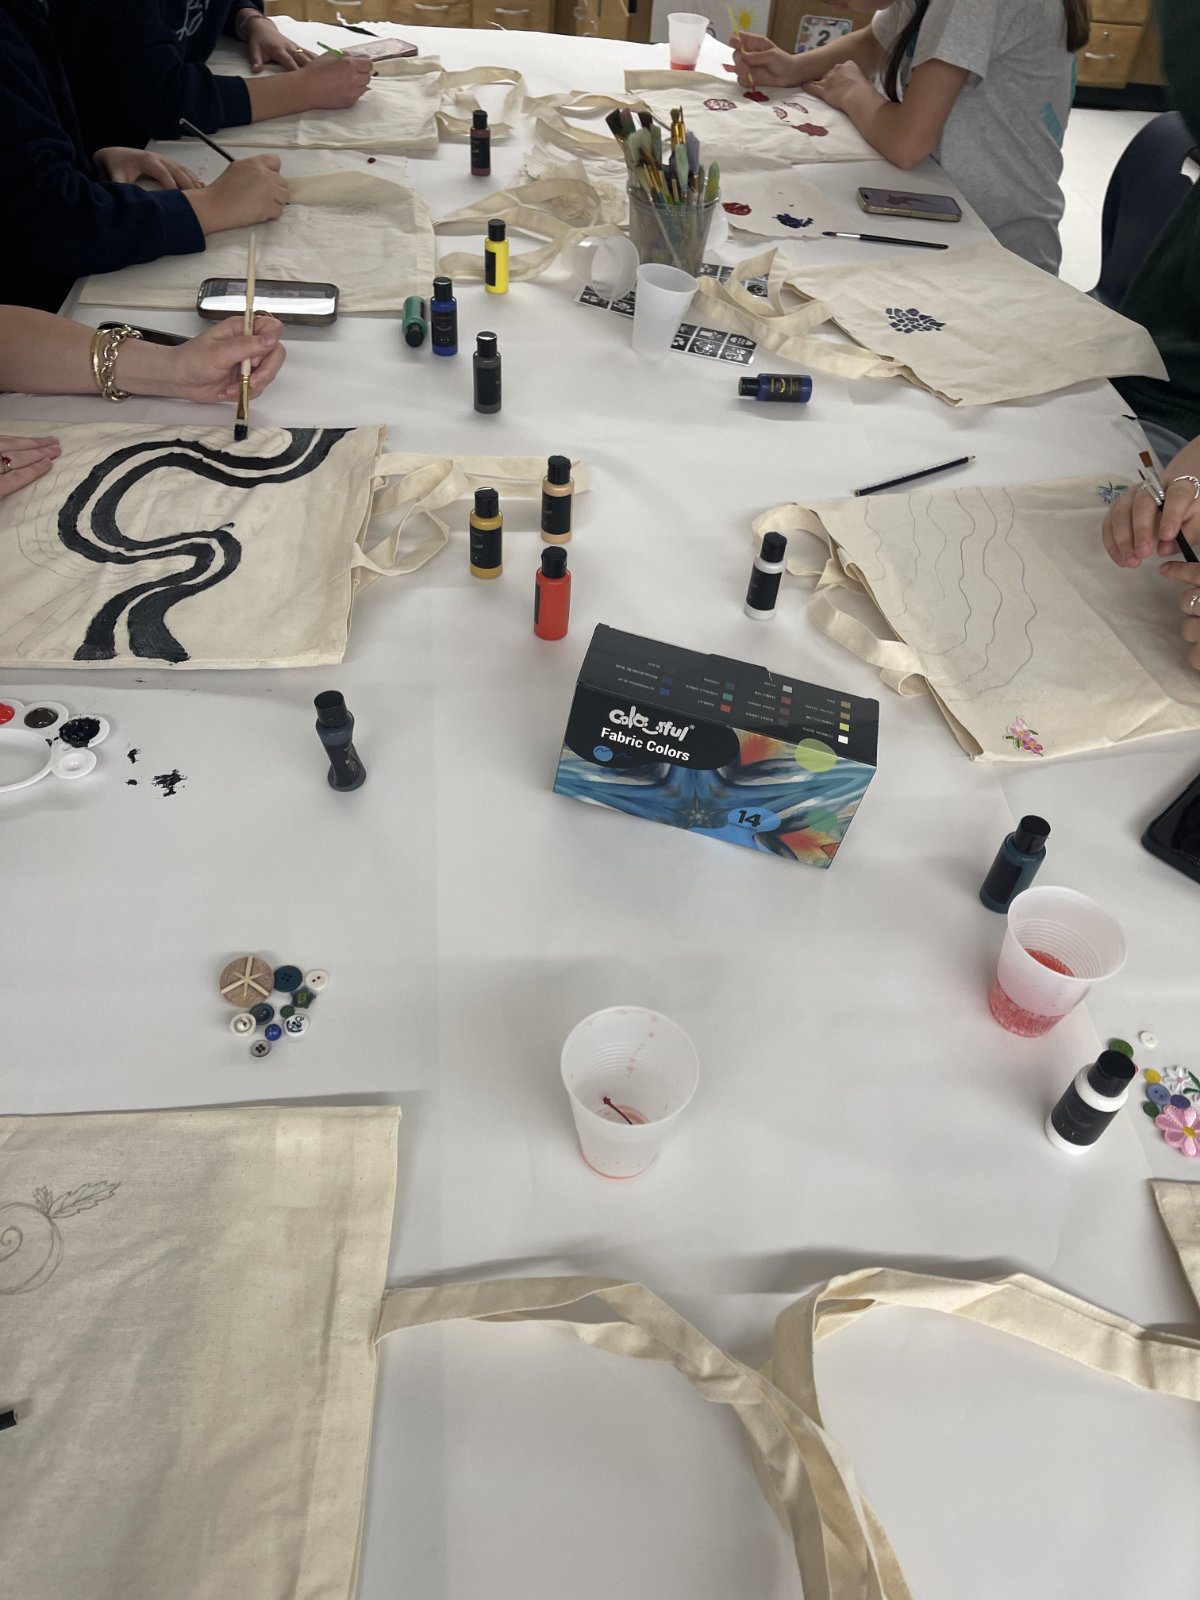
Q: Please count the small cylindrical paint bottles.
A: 13